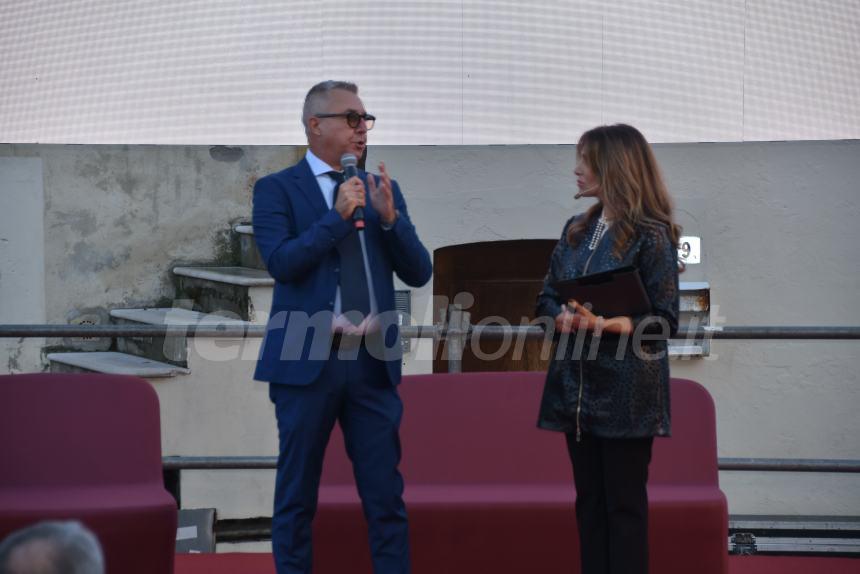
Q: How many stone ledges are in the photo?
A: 4